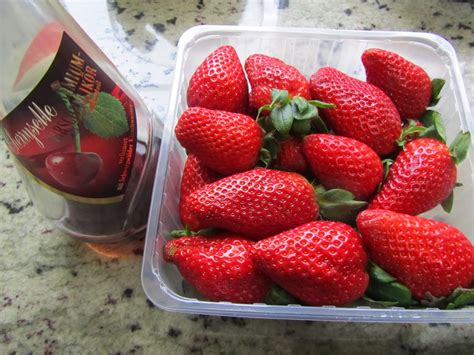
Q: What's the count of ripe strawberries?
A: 13